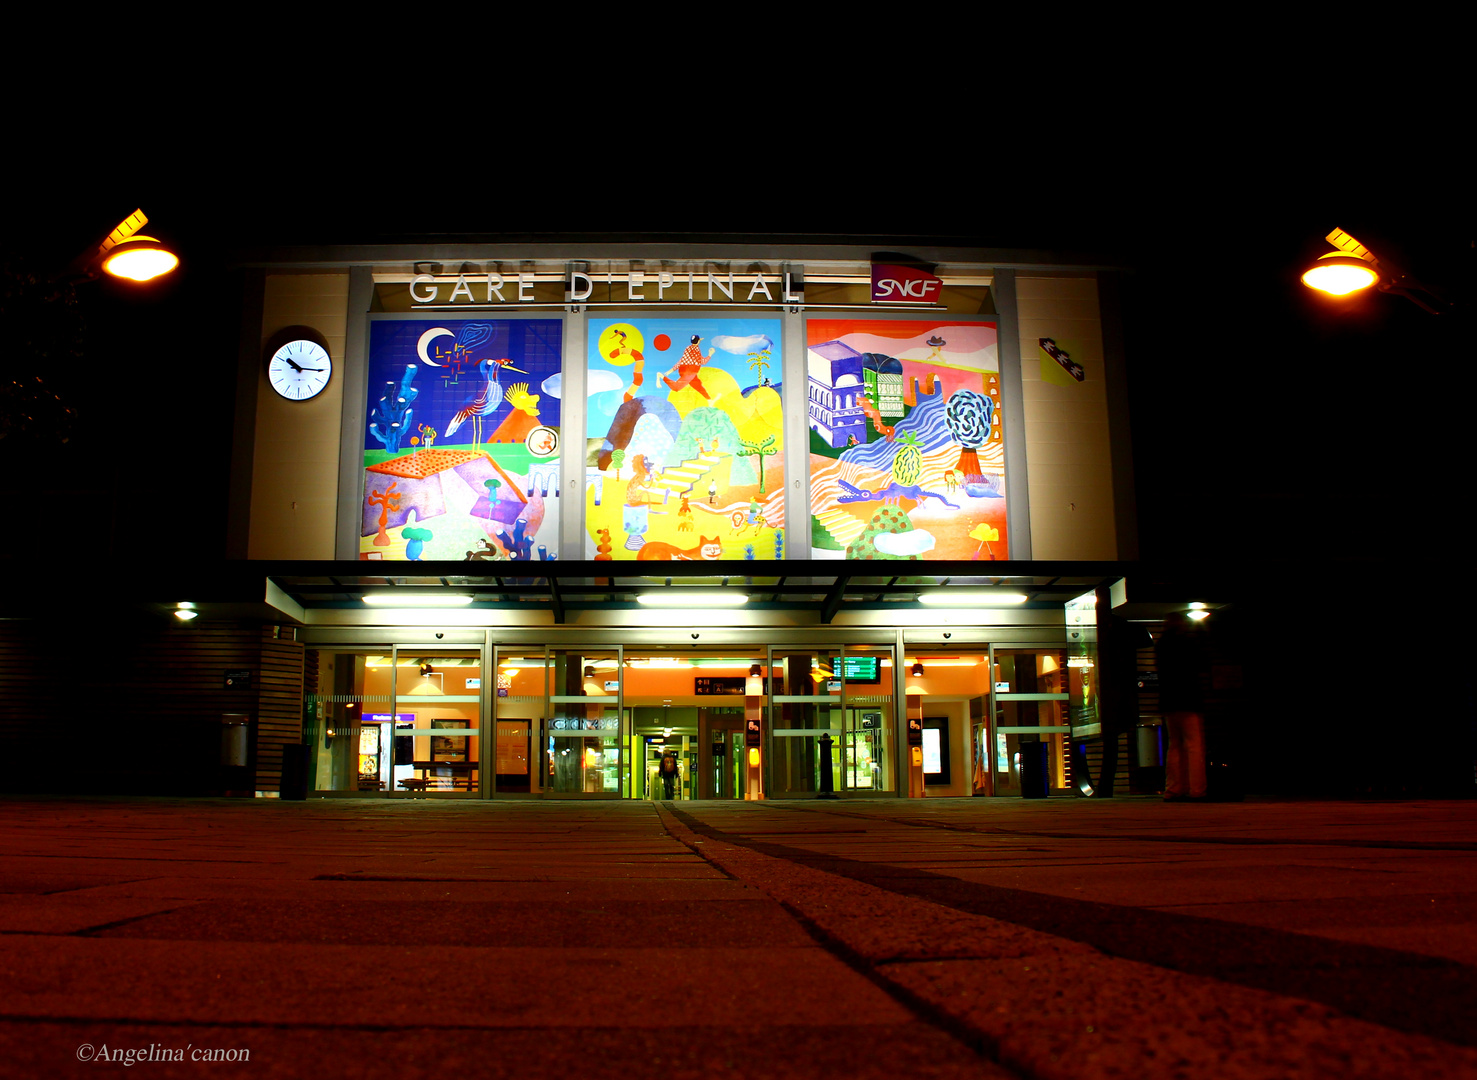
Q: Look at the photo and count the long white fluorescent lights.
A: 3